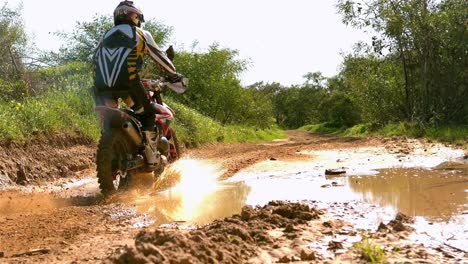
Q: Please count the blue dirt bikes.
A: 0